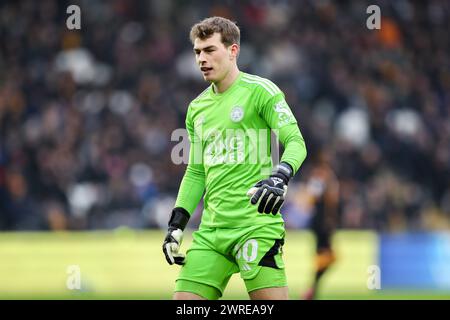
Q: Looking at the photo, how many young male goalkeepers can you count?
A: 1